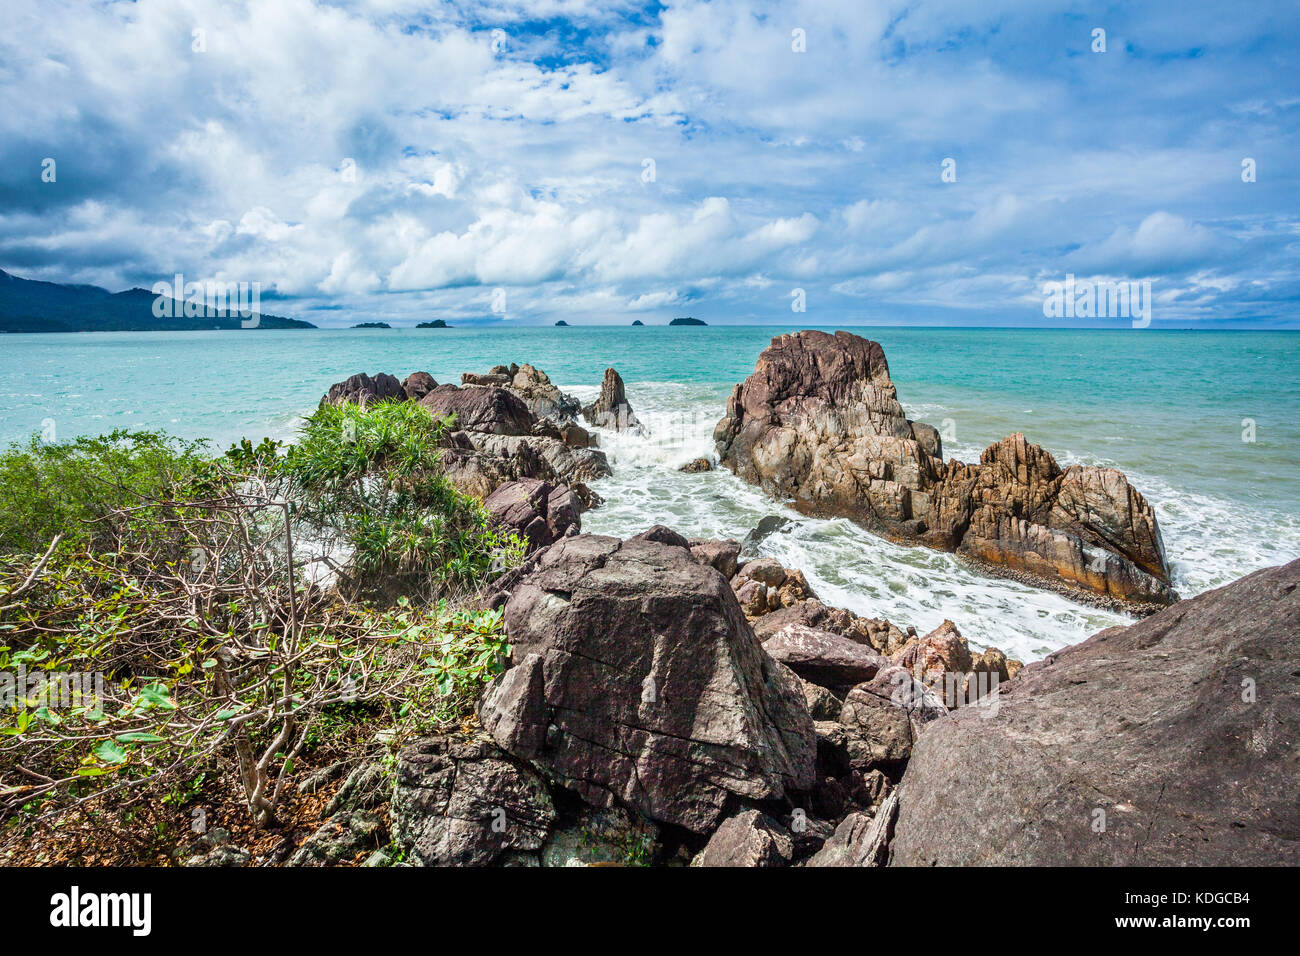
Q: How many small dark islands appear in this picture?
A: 5